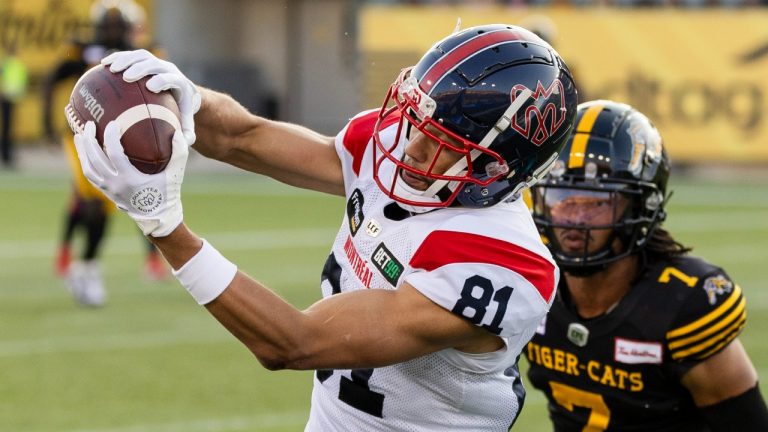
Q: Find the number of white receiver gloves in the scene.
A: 2